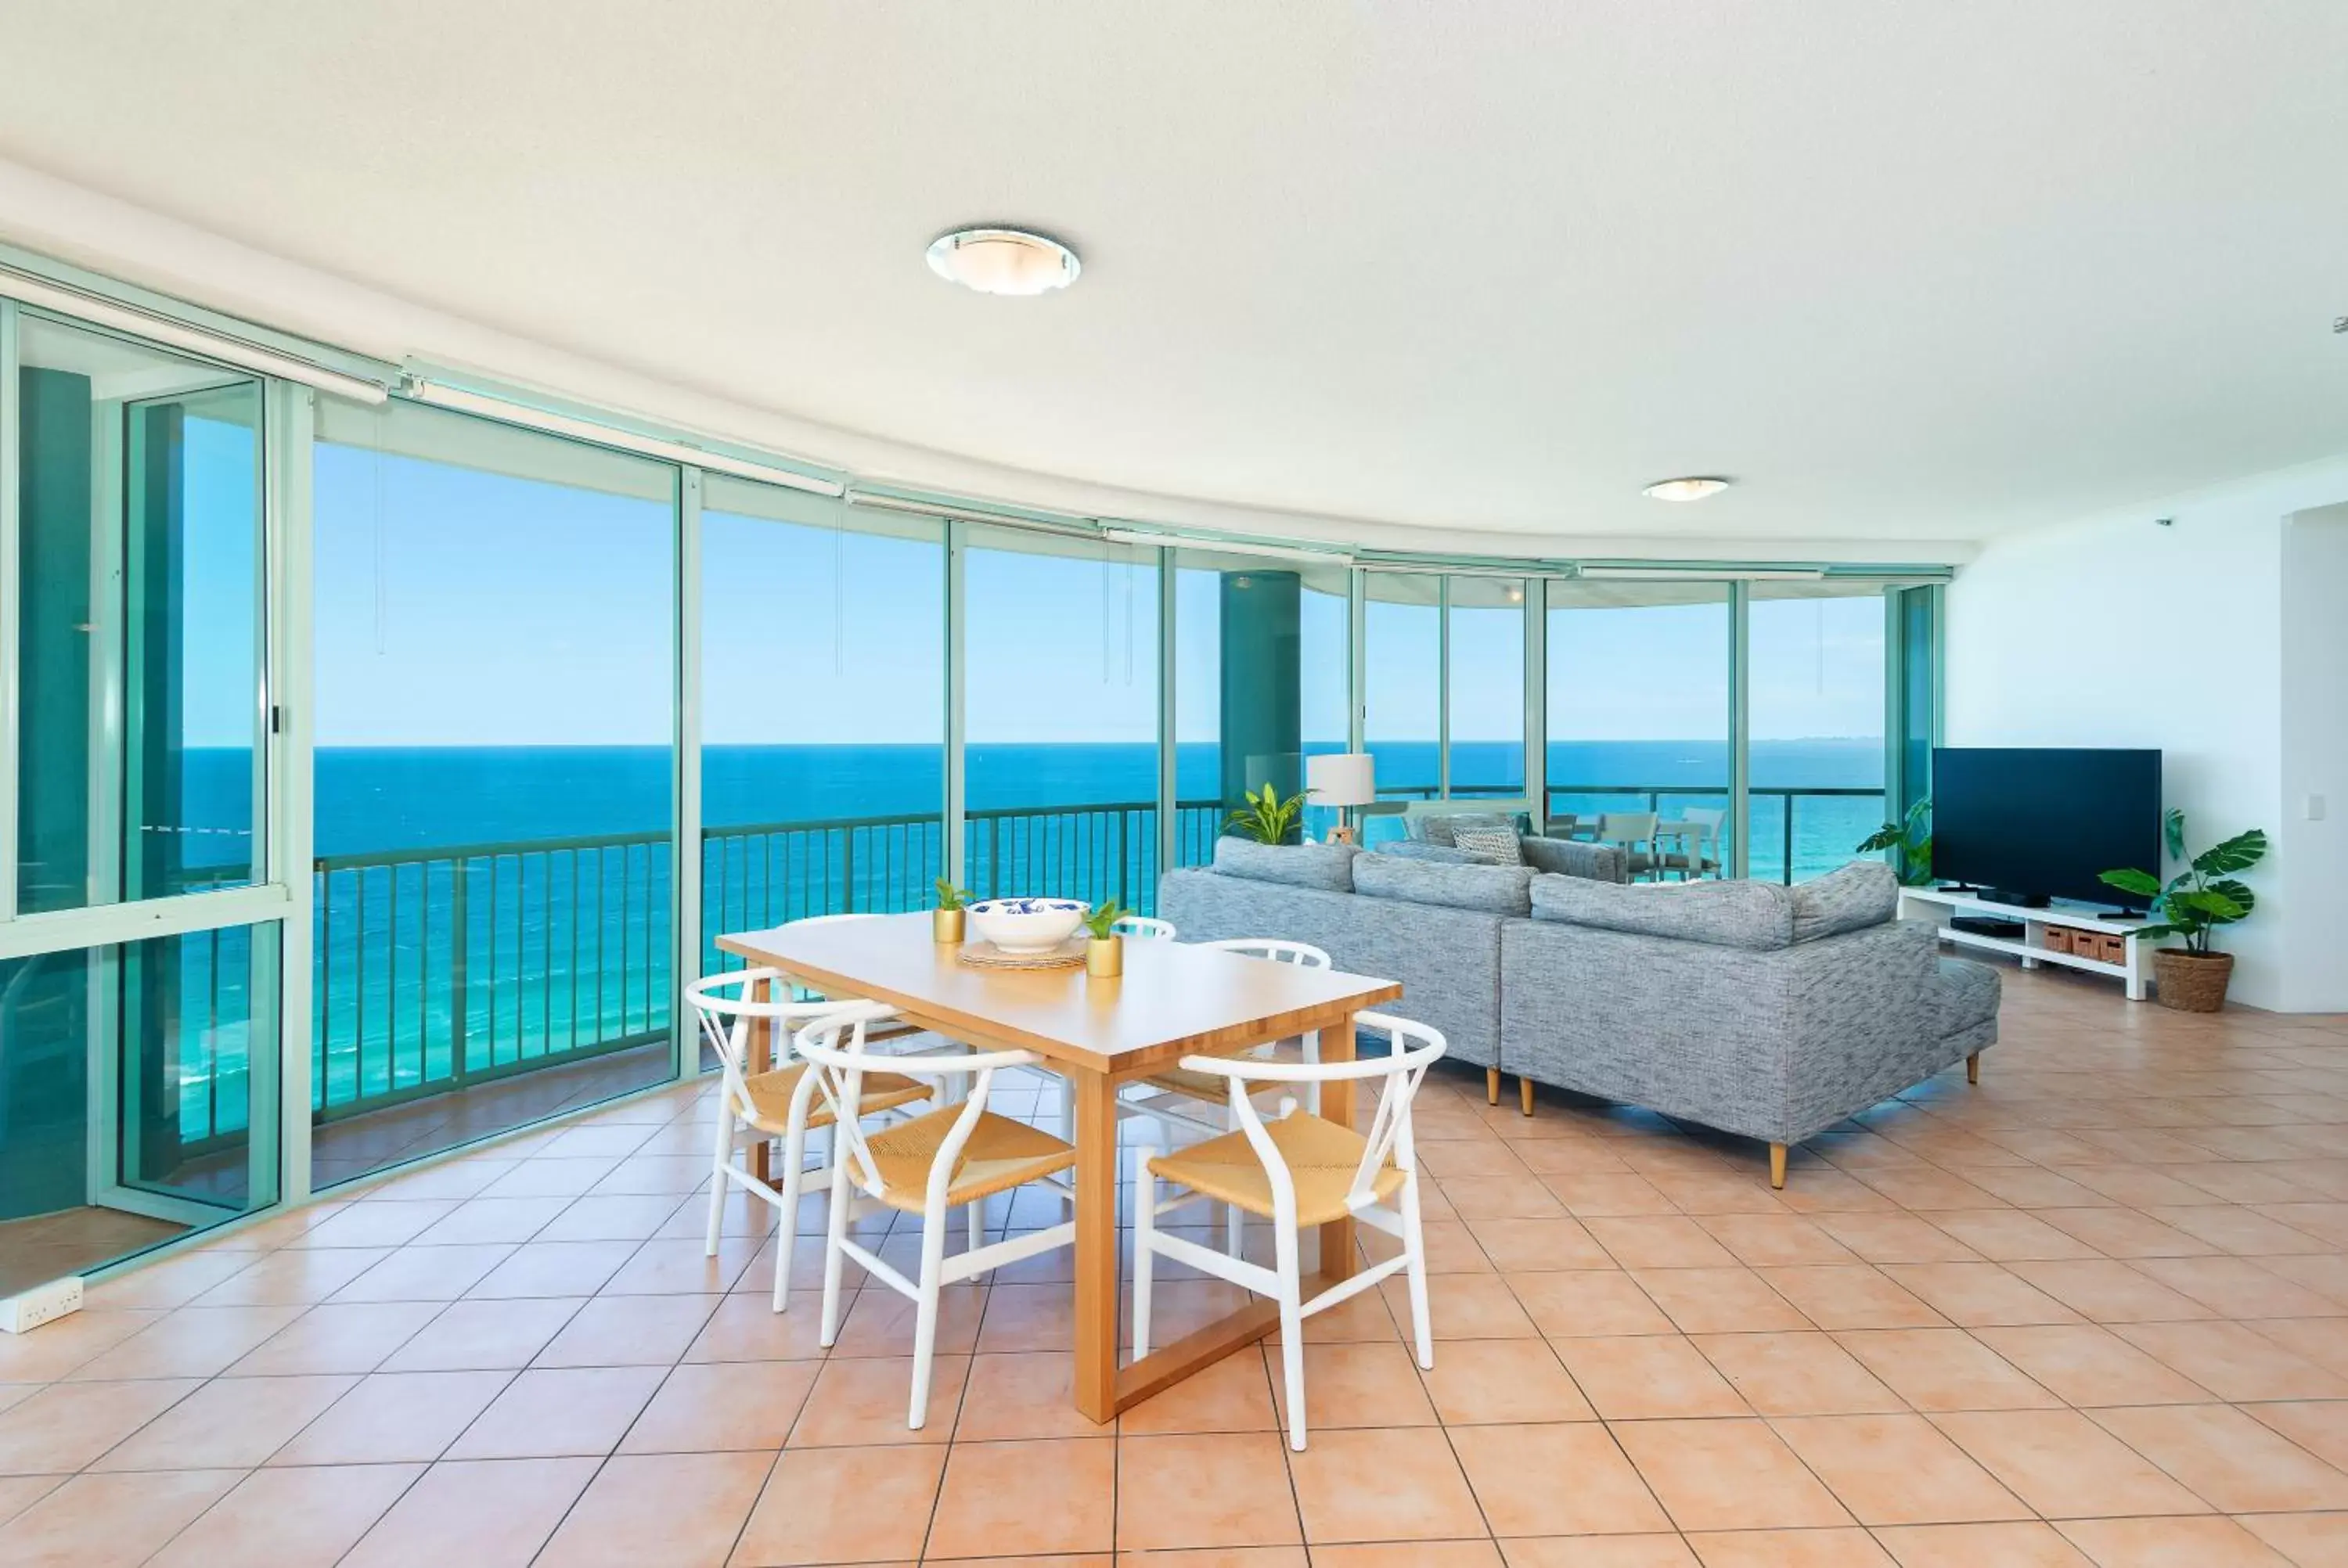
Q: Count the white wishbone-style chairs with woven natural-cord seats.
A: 6